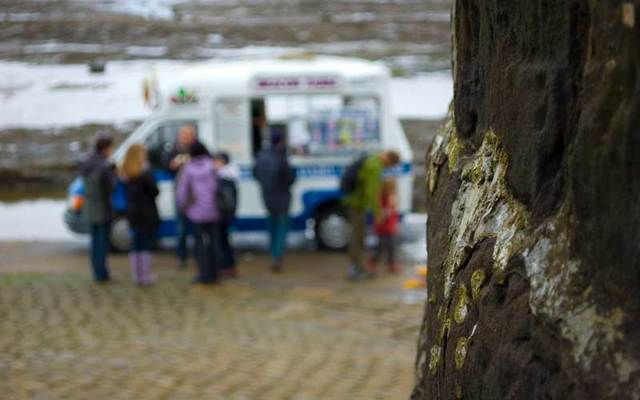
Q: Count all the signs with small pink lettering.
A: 1